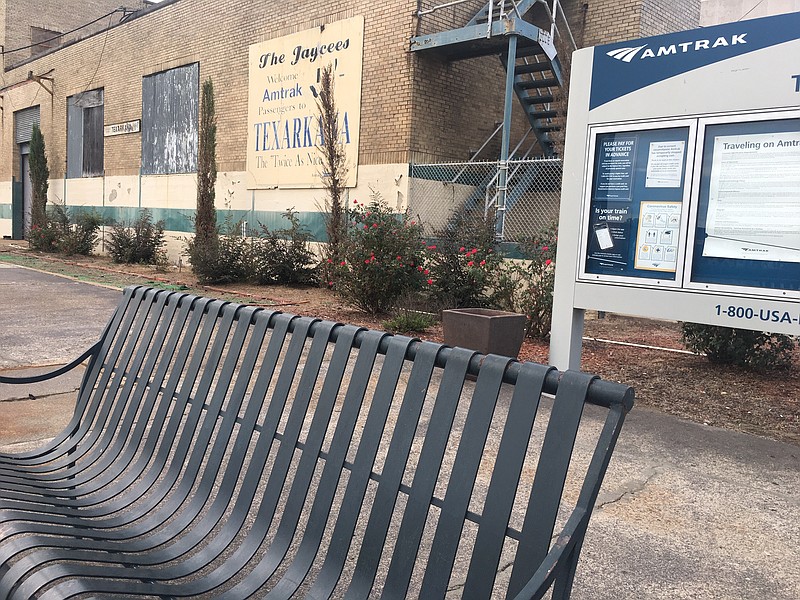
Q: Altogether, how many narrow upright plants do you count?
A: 3